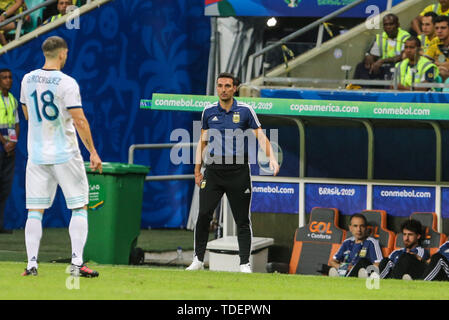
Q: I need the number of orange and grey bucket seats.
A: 3